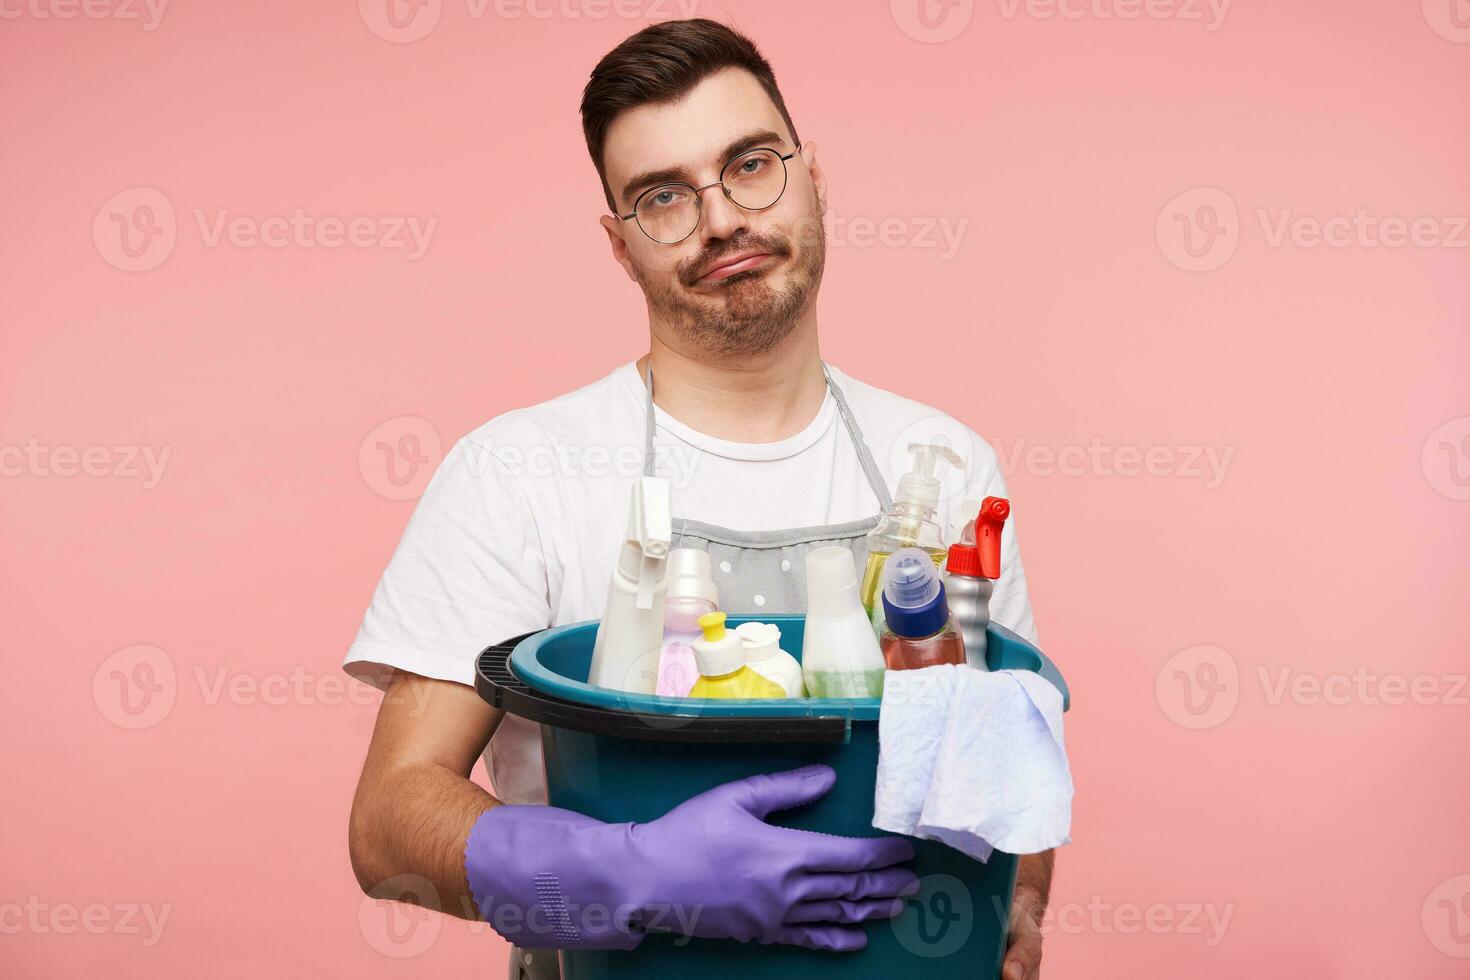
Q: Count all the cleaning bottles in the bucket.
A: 8